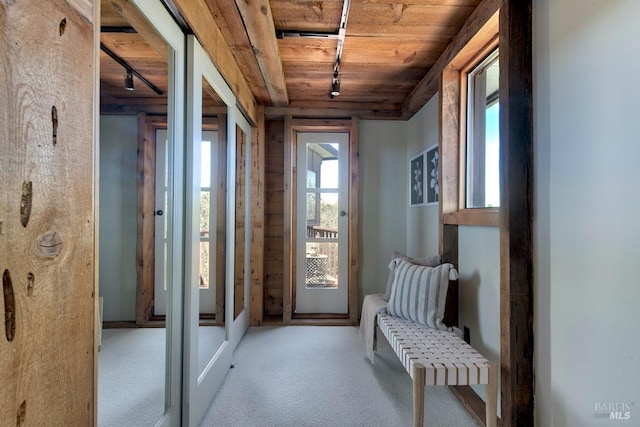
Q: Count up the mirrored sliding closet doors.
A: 3